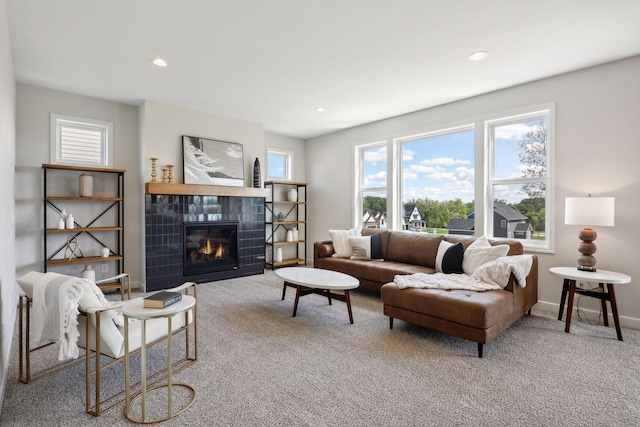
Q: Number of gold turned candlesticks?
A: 3